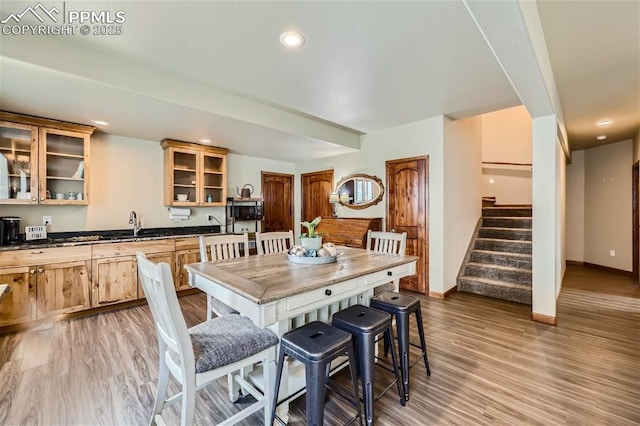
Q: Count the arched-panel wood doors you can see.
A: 3